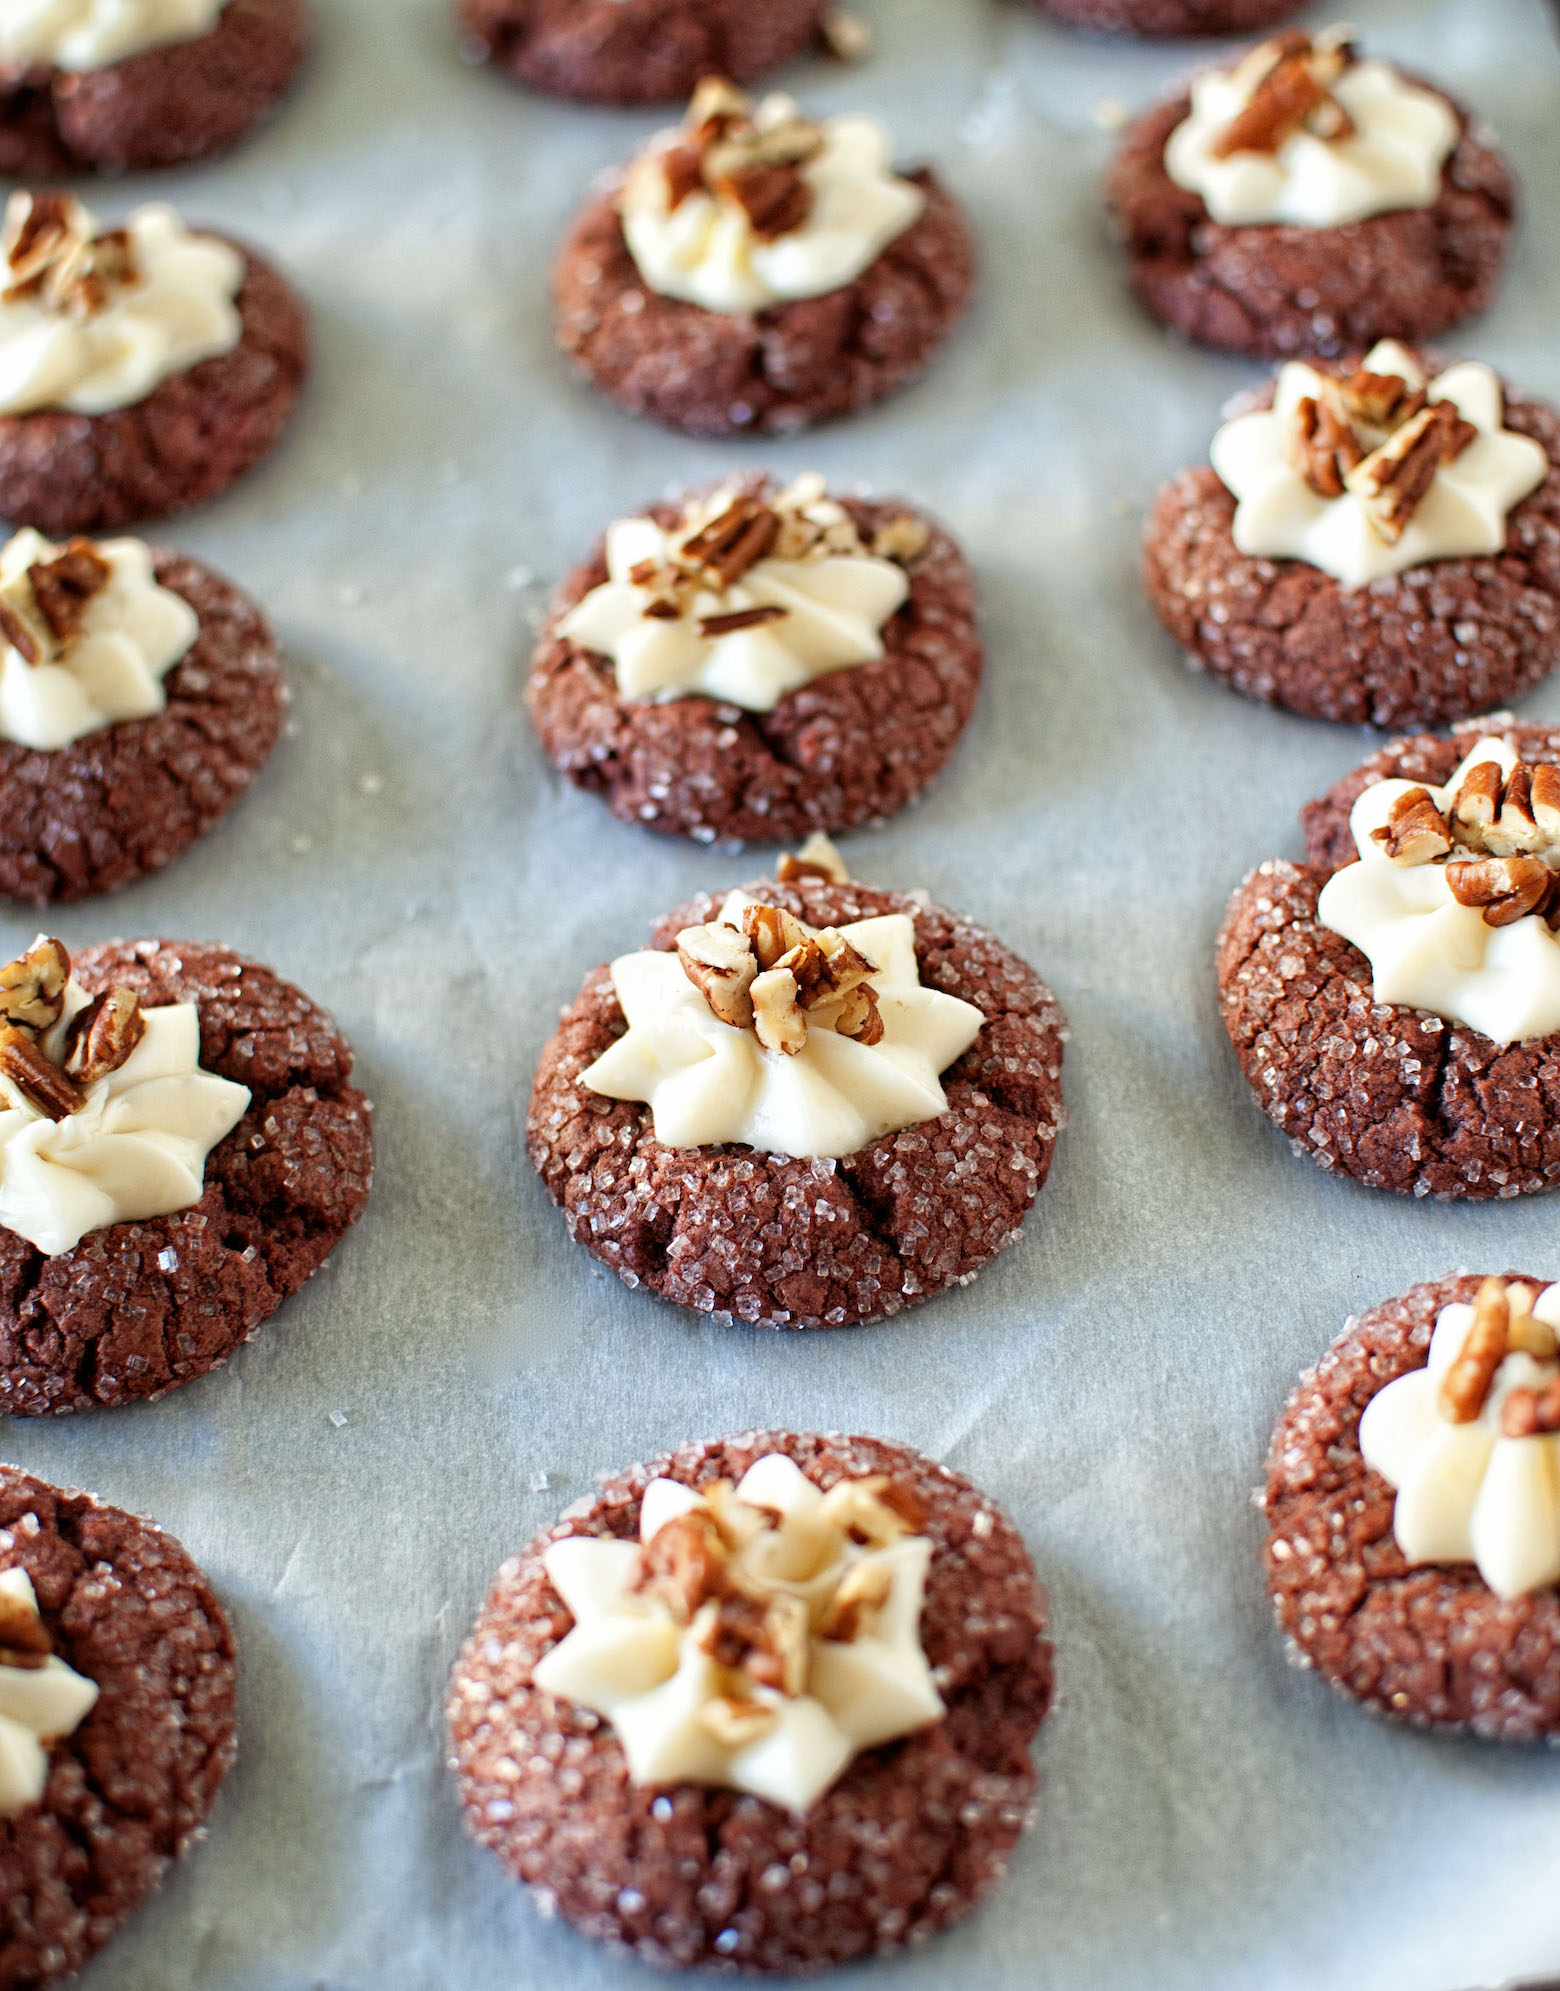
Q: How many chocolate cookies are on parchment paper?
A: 15